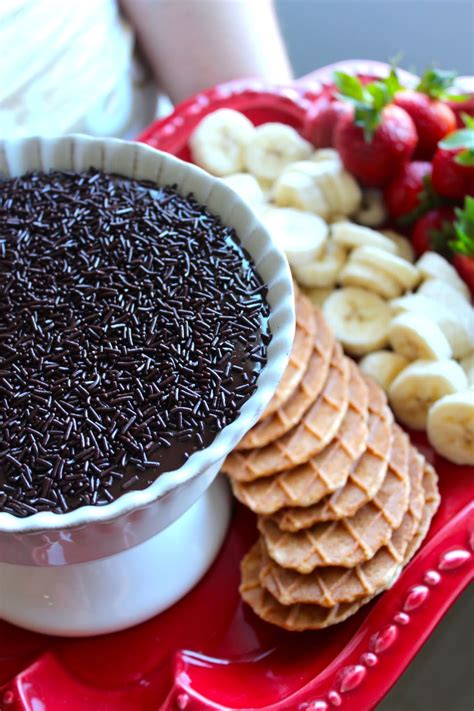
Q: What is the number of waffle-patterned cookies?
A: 8